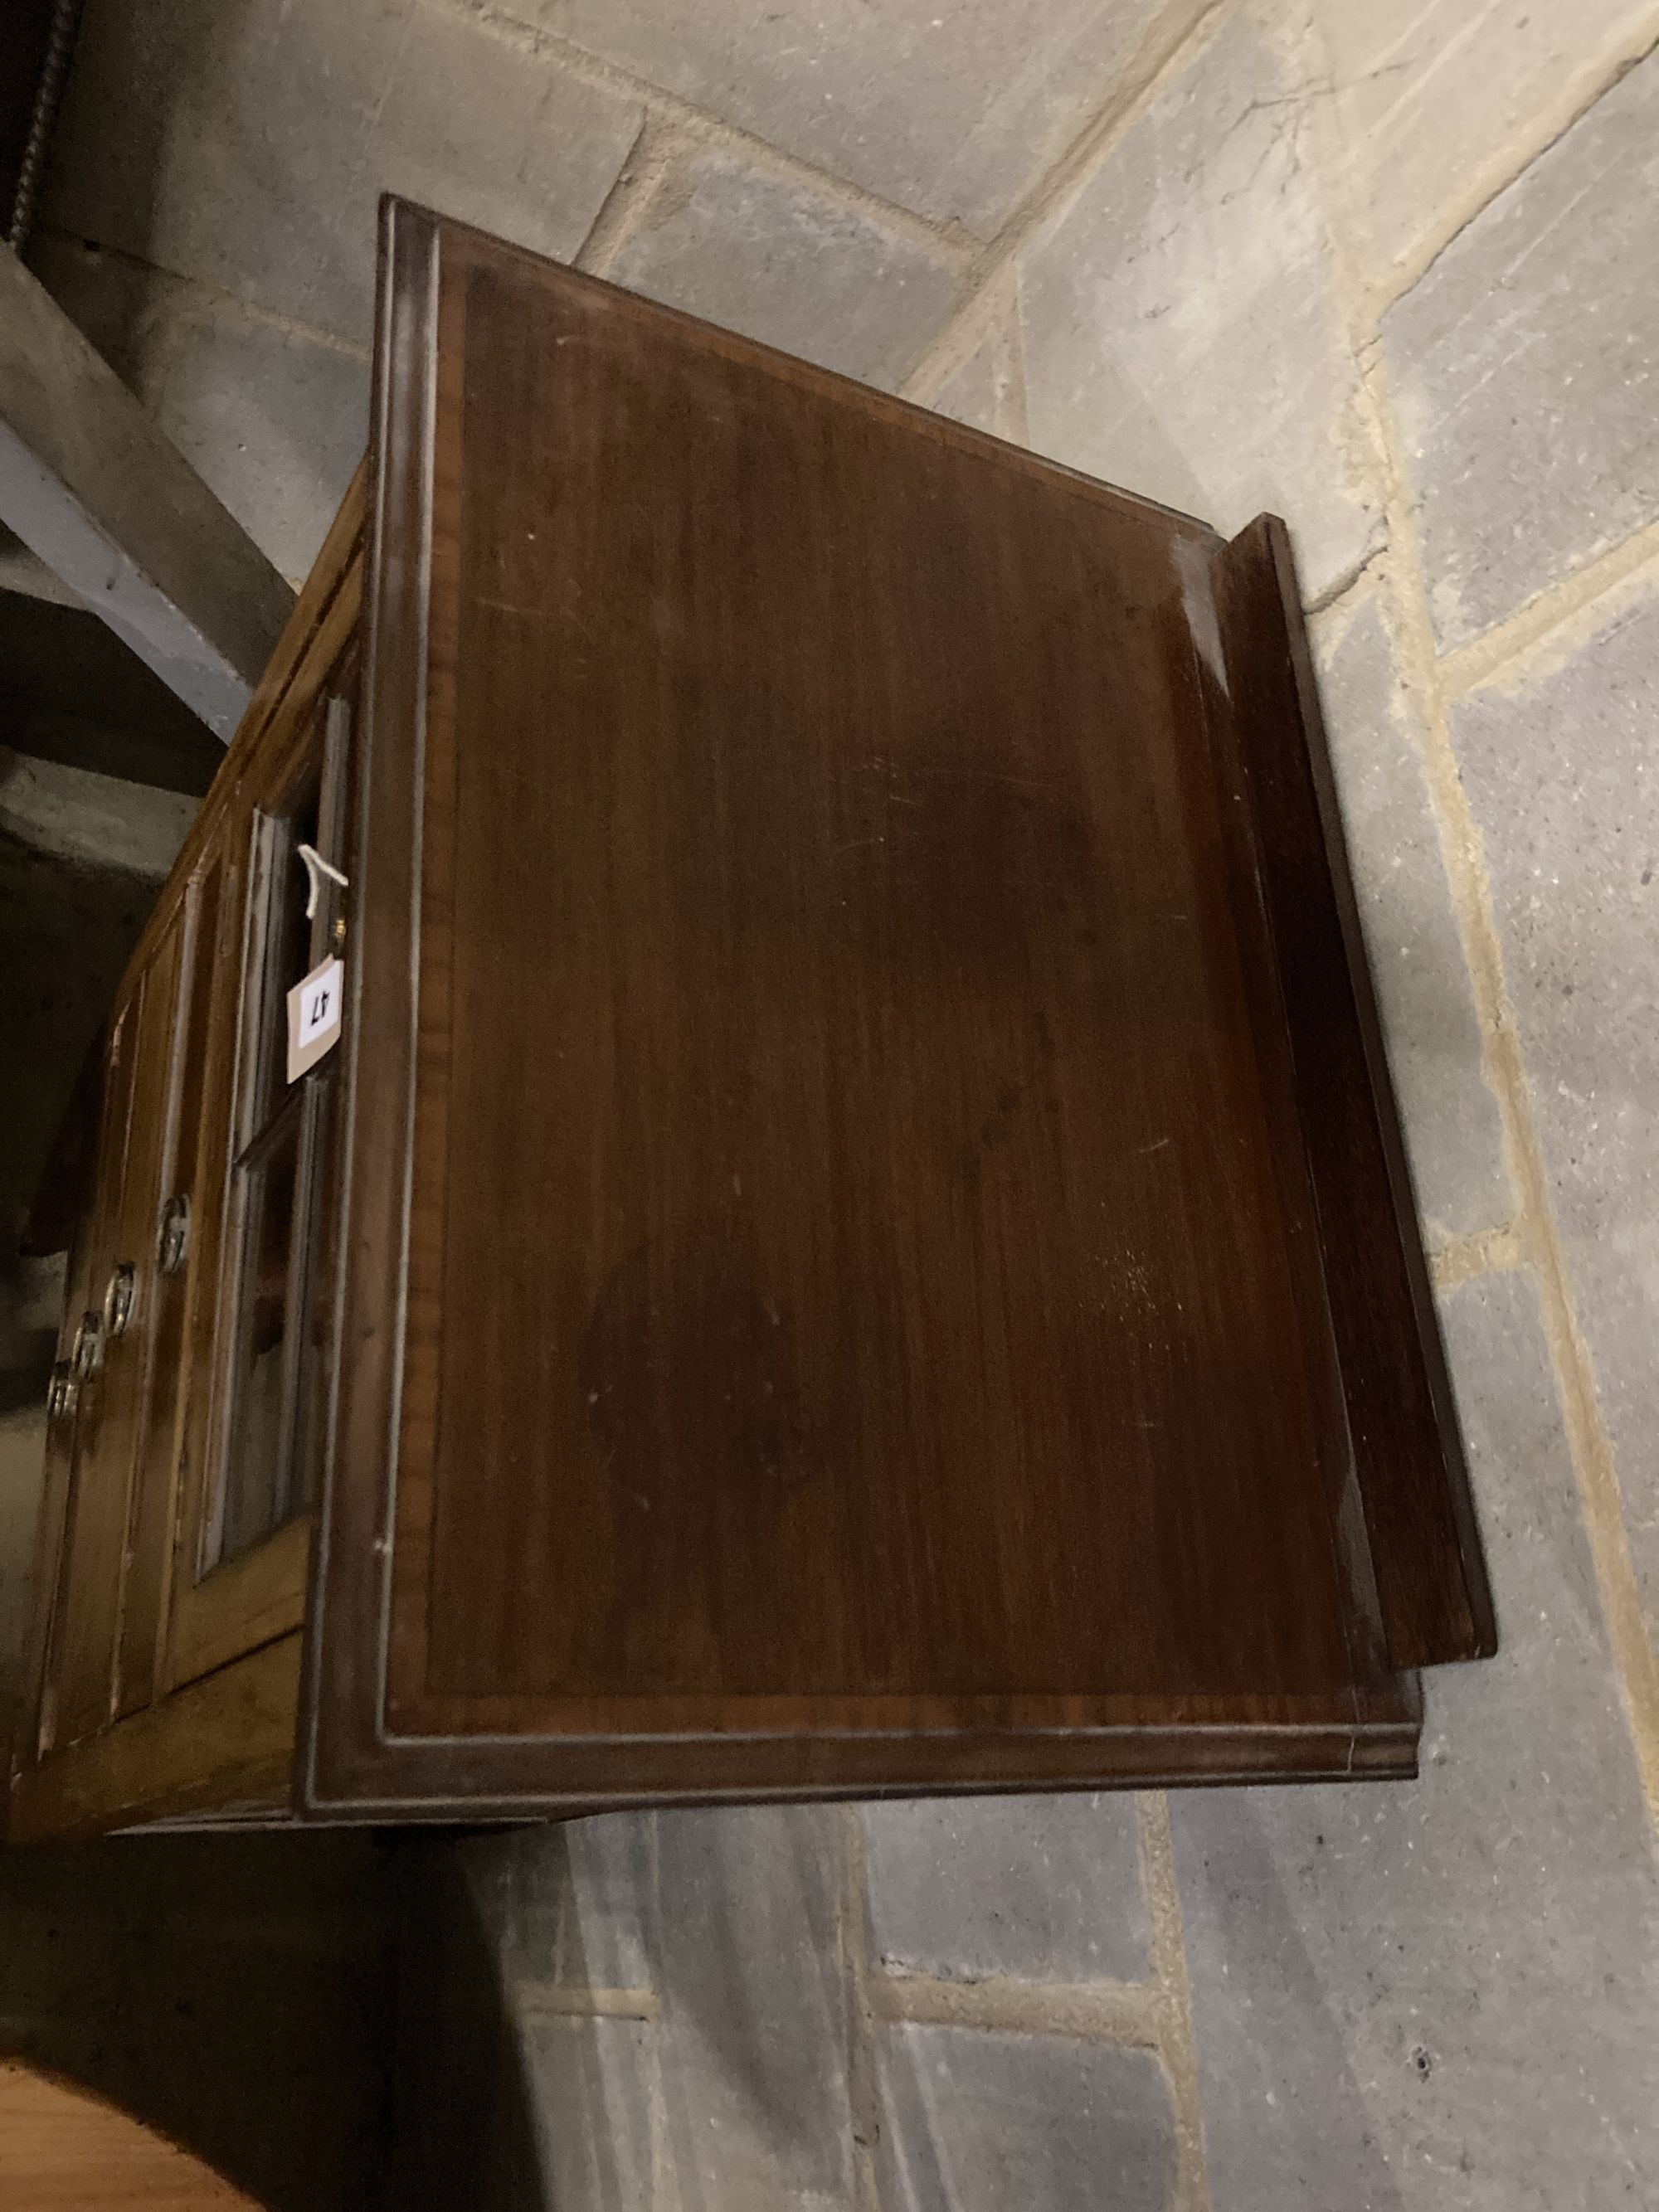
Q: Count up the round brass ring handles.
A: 4